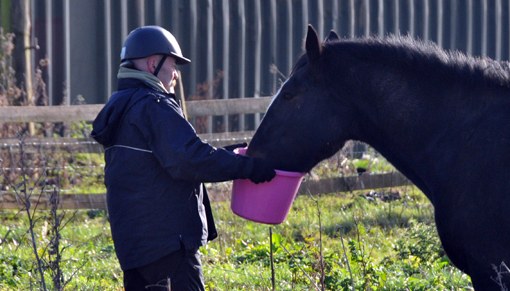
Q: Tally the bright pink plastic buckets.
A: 1